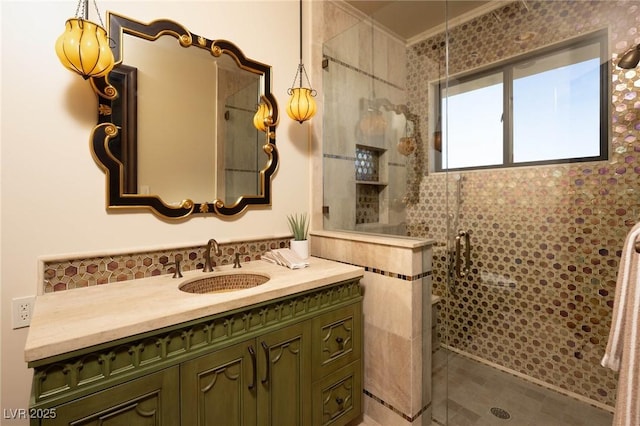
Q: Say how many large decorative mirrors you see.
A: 1